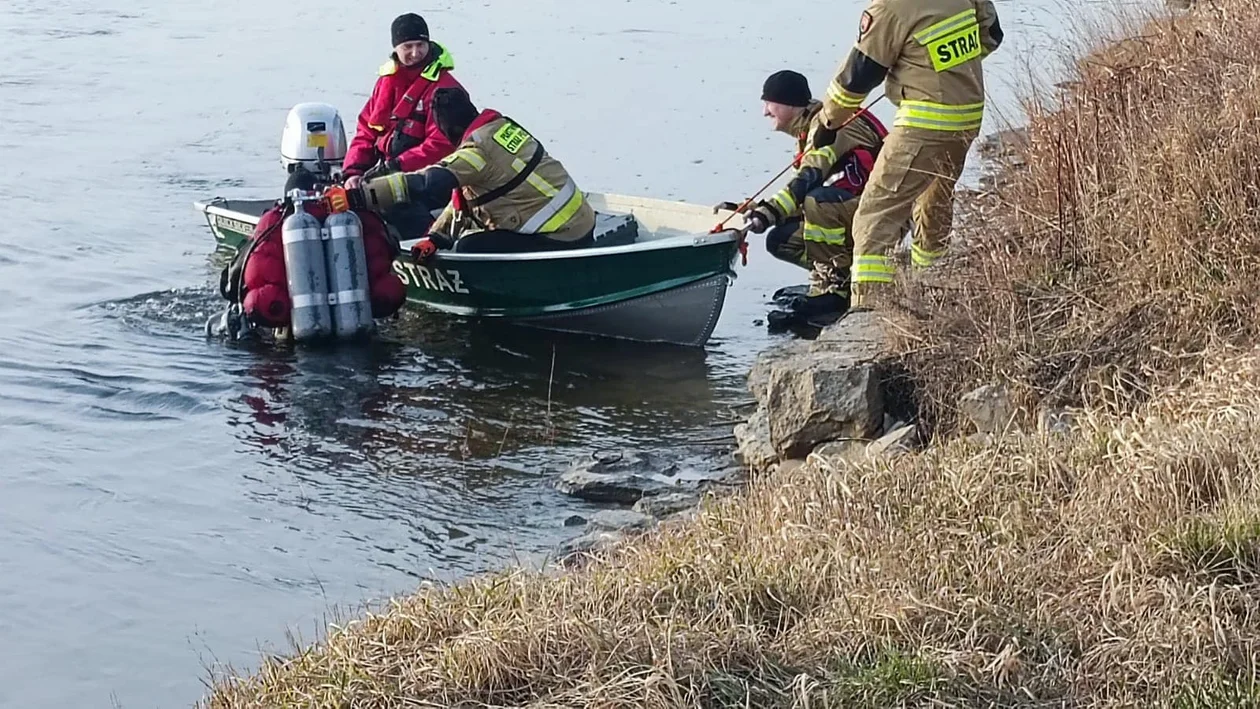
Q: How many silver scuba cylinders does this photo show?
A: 2